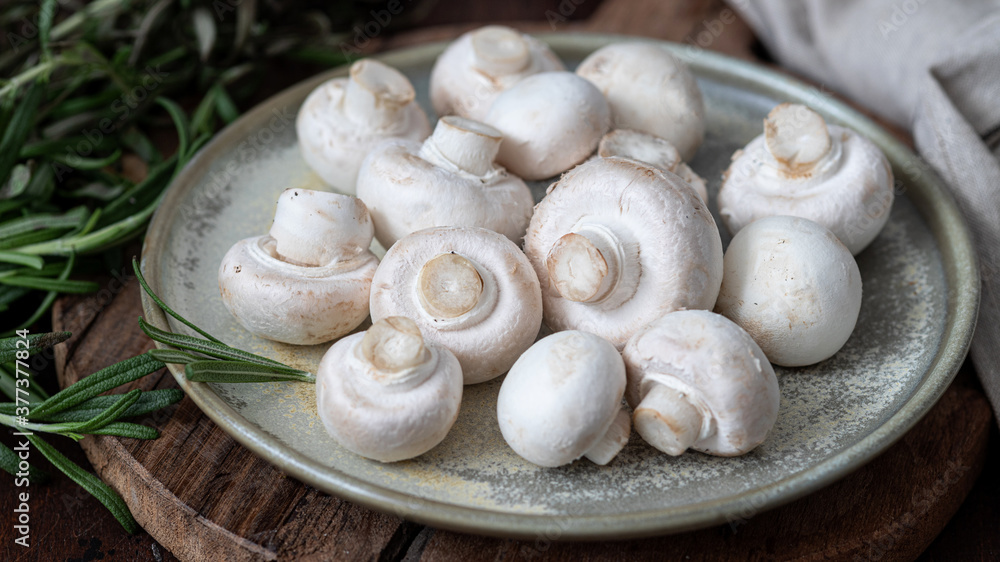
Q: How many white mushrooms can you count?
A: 14